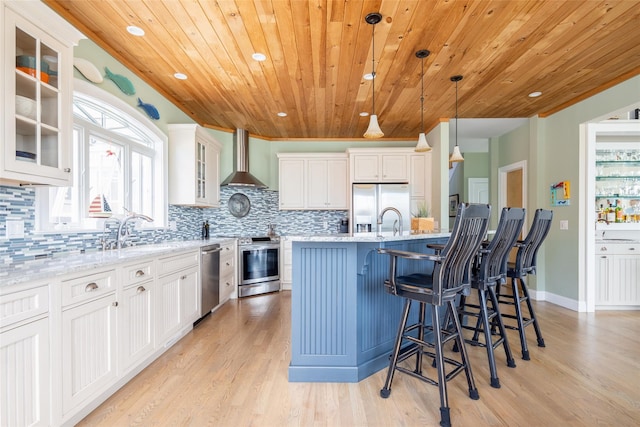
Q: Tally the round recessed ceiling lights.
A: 7